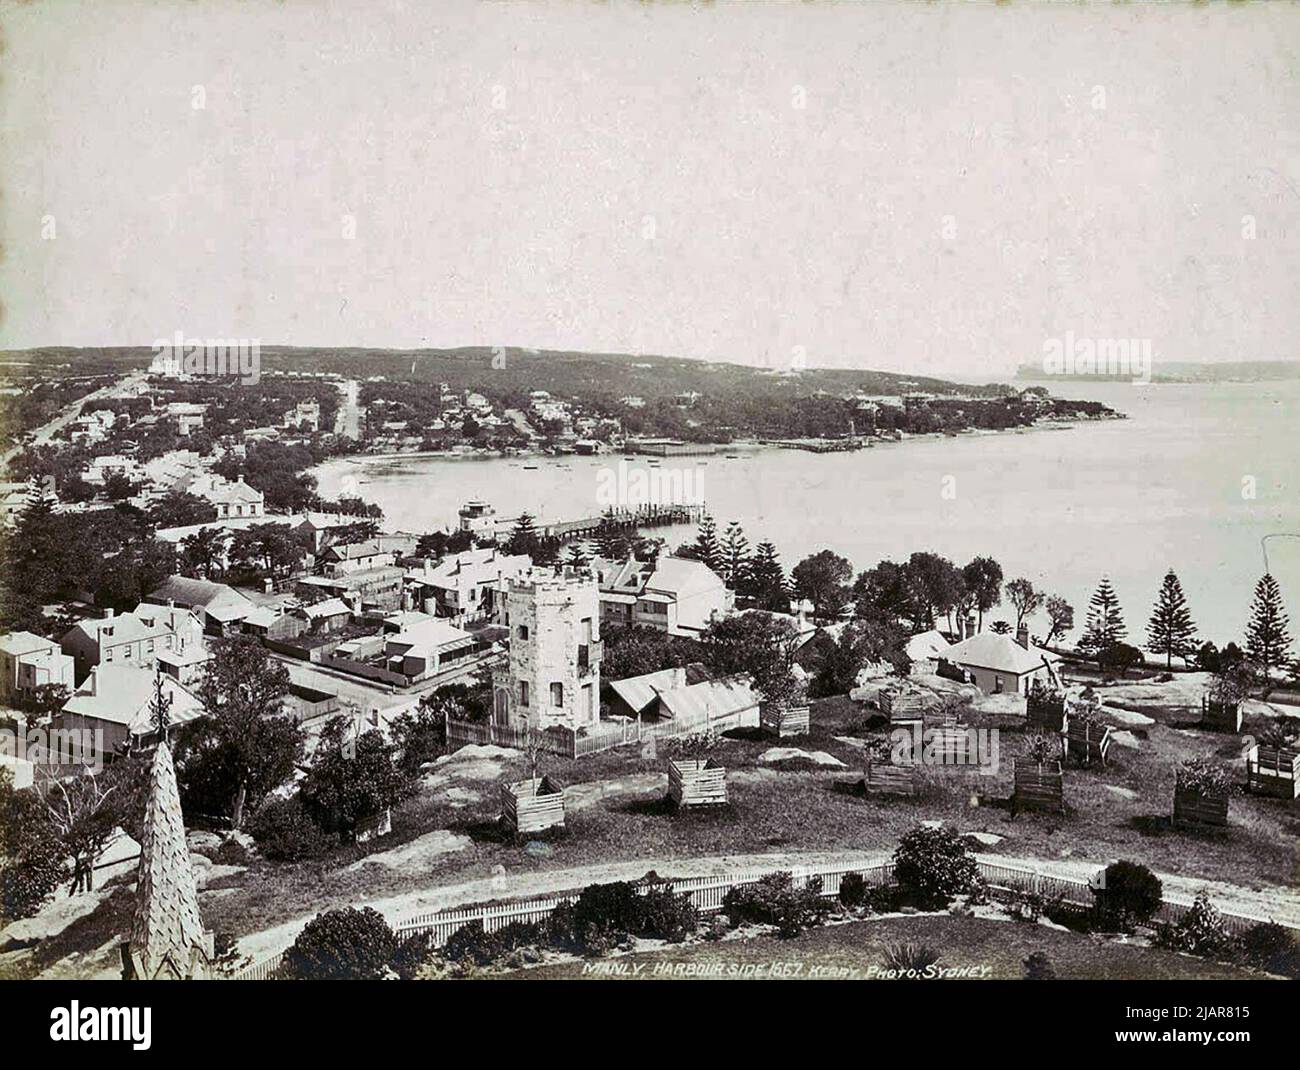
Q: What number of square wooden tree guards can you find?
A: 12